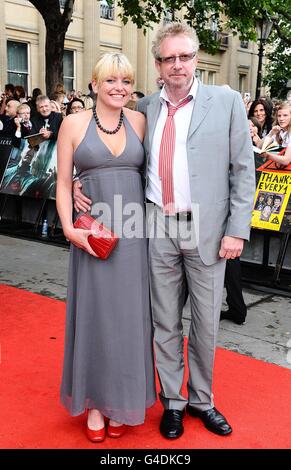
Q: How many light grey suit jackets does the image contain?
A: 1